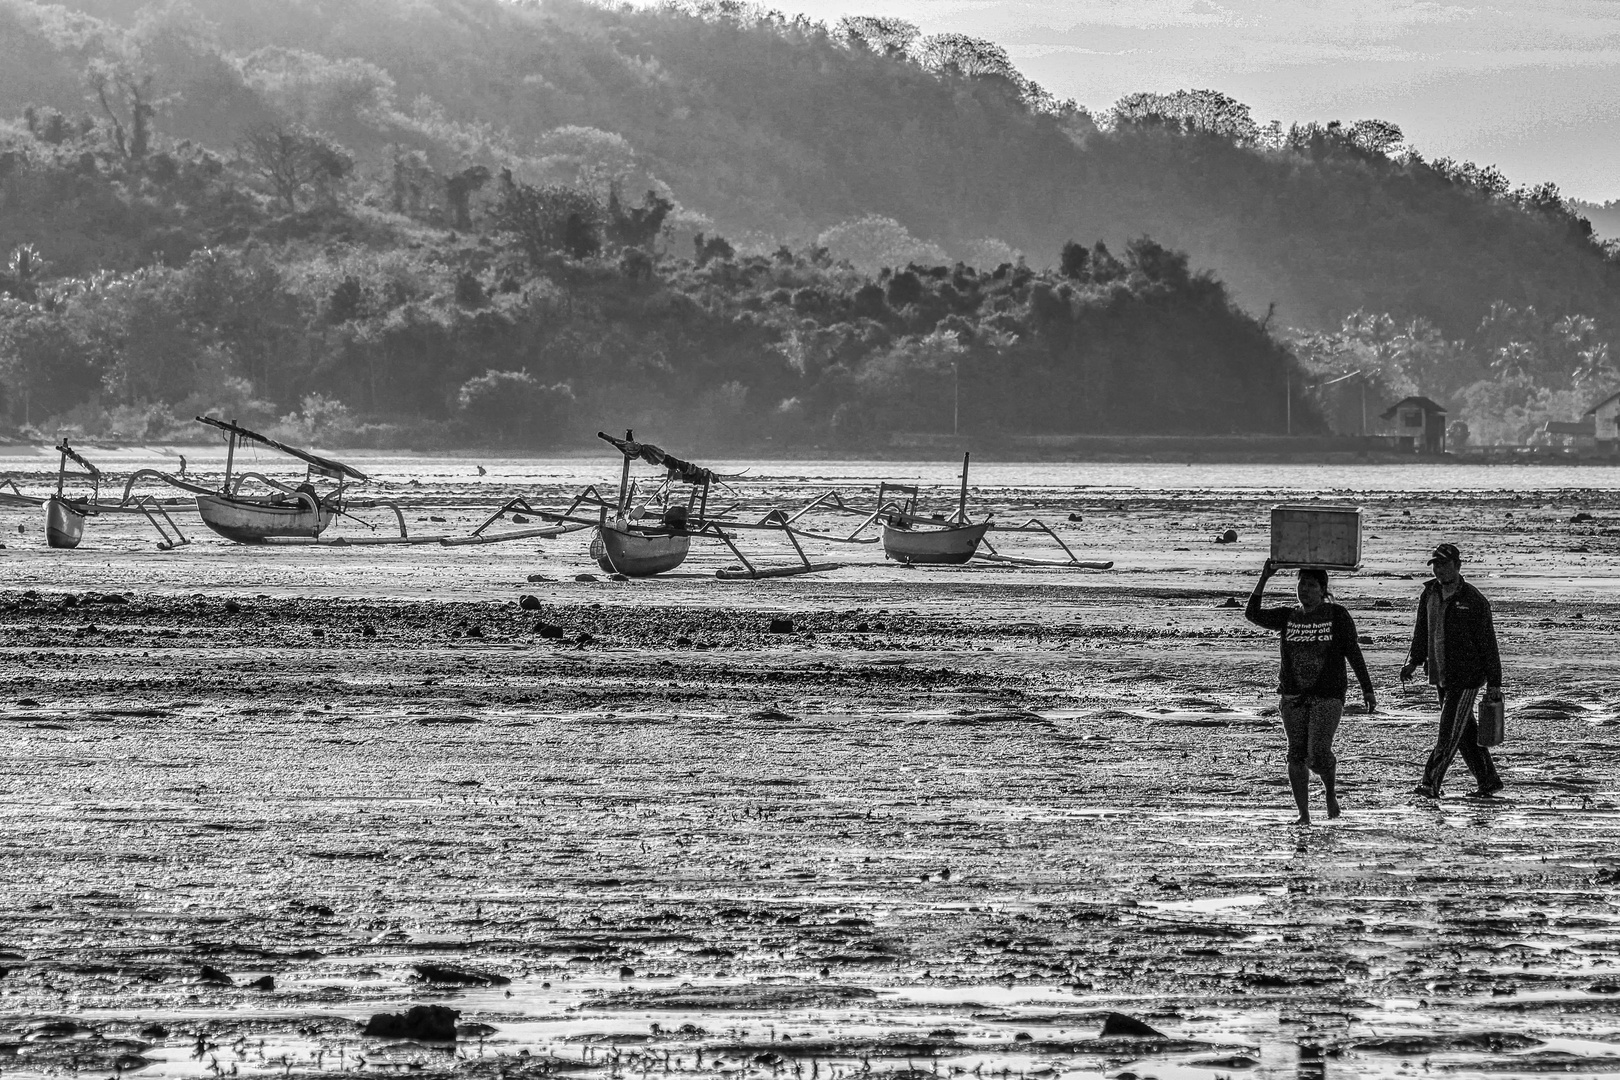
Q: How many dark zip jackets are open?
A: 1